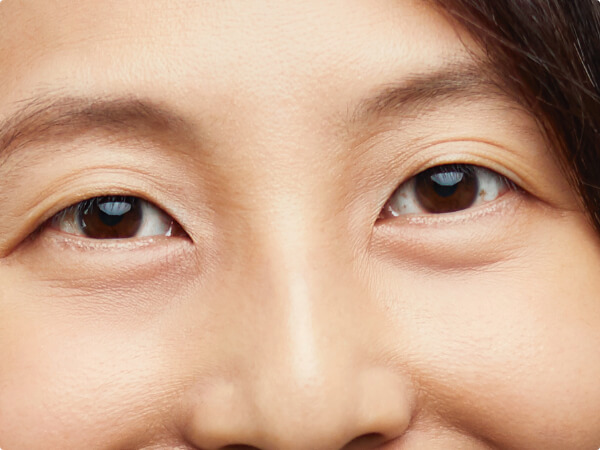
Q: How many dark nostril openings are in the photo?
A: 2